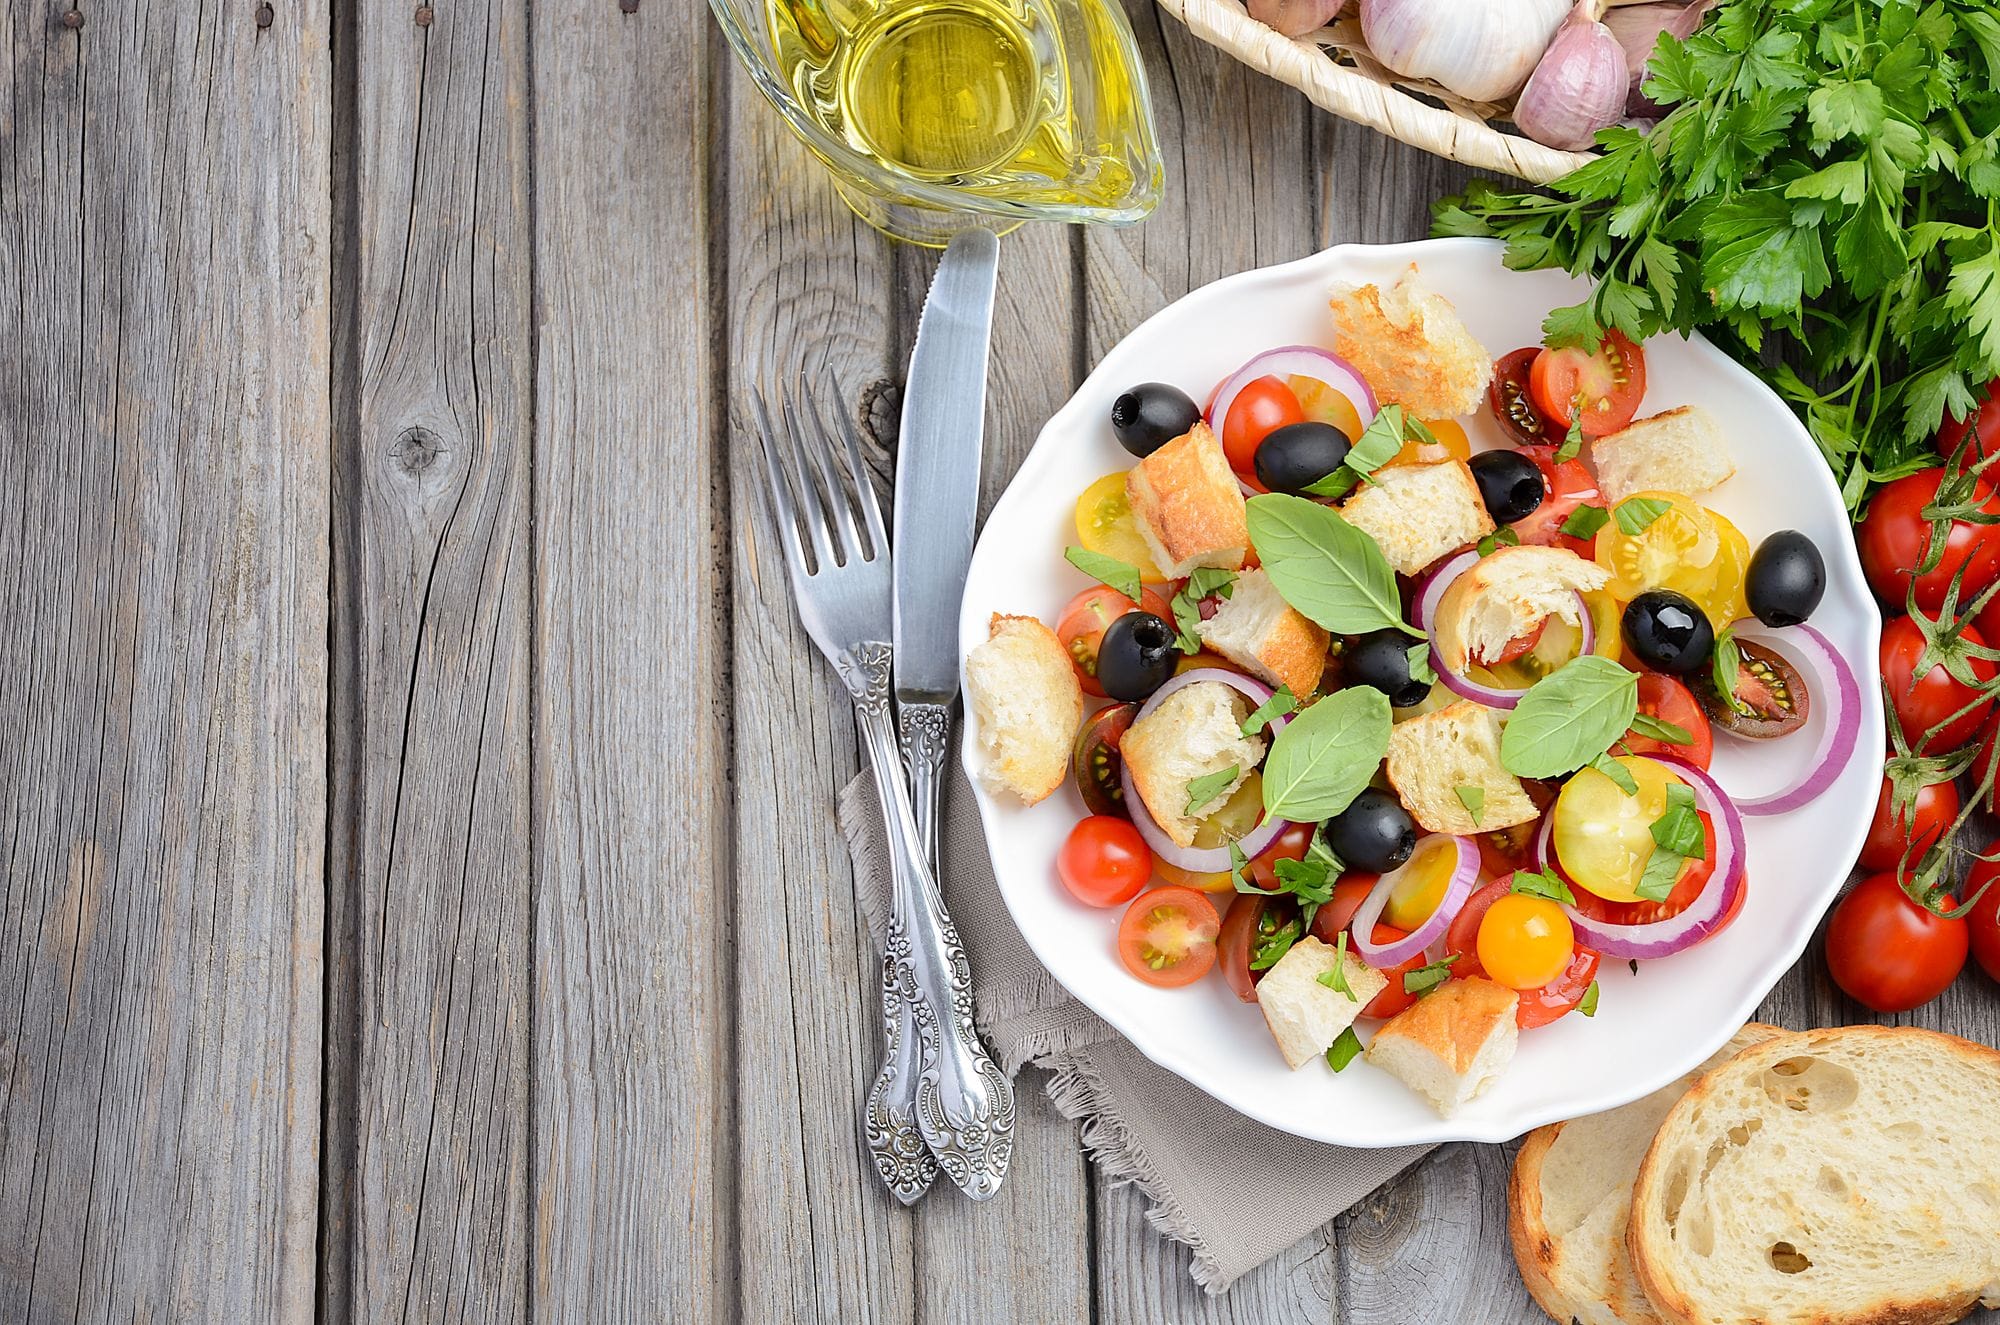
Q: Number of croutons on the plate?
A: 11